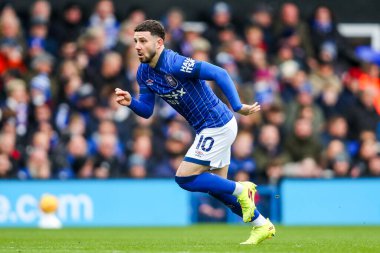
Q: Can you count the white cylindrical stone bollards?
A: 0